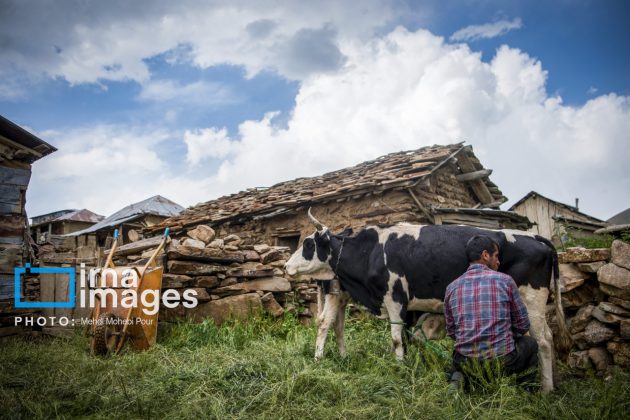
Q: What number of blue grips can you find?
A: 2